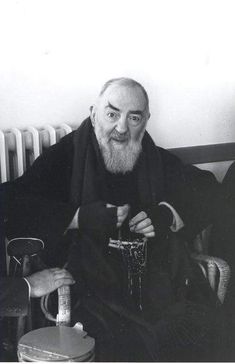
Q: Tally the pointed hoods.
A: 0